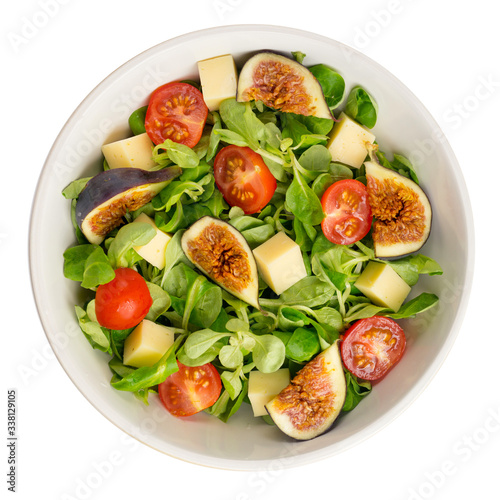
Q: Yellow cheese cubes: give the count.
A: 8